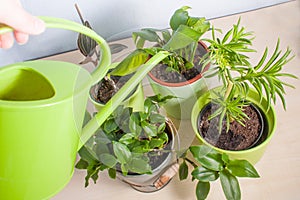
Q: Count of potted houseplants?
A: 4